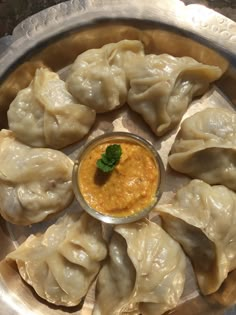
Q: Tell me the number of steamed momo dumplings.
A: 8